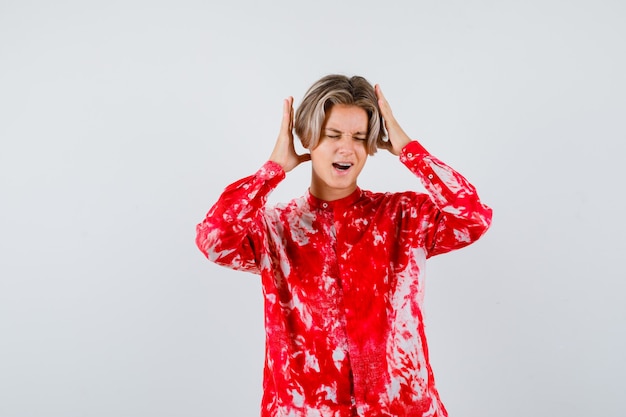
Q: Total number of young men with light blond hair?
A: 1